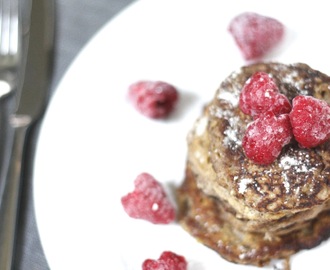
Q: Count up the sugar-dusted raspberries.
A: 7